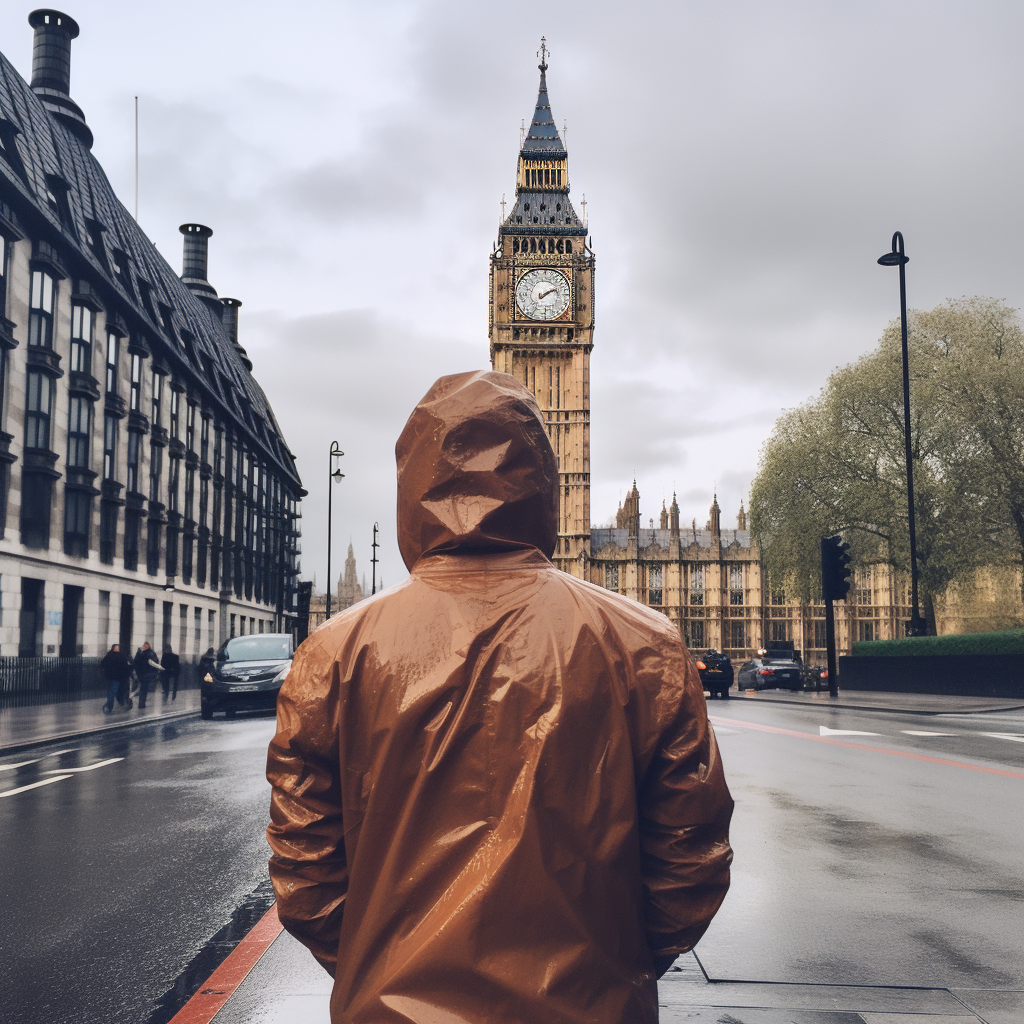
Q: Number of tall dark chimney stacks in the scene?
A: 3